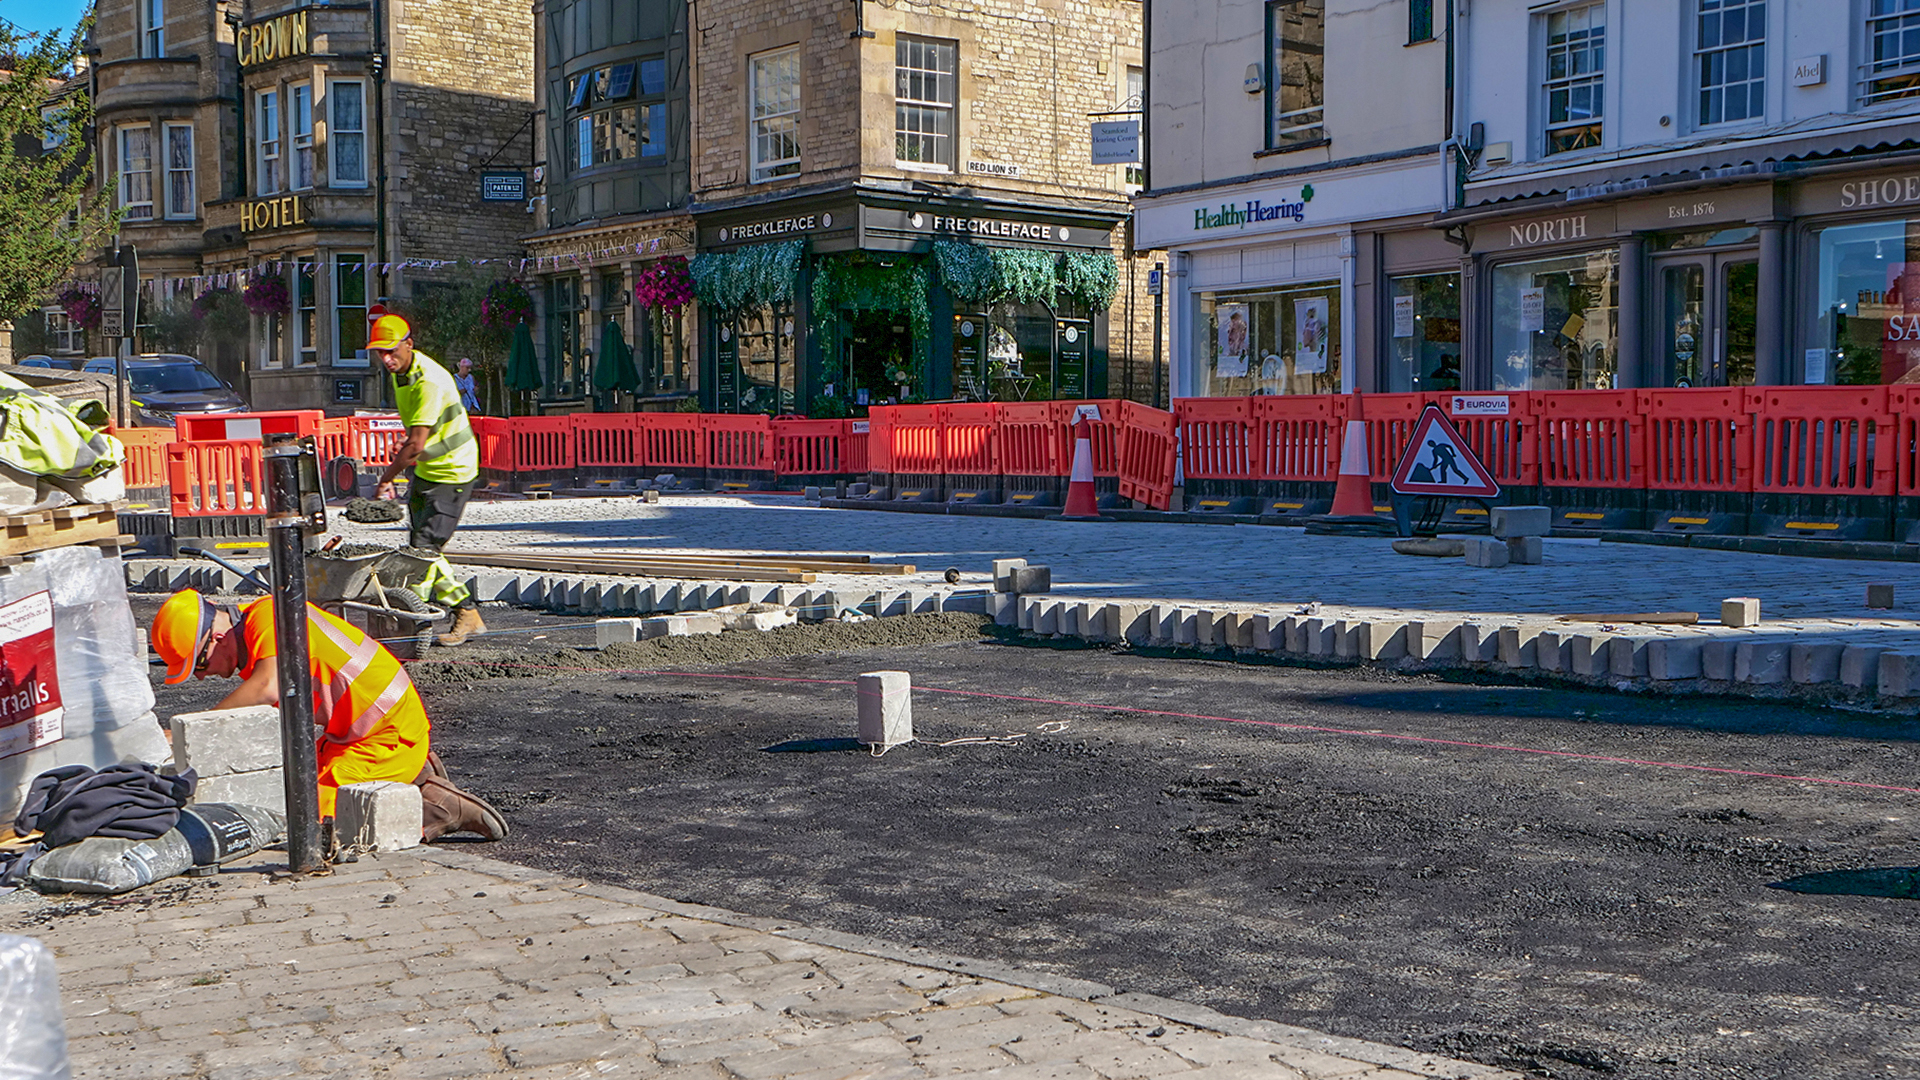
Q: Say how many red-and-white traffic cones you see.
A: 2